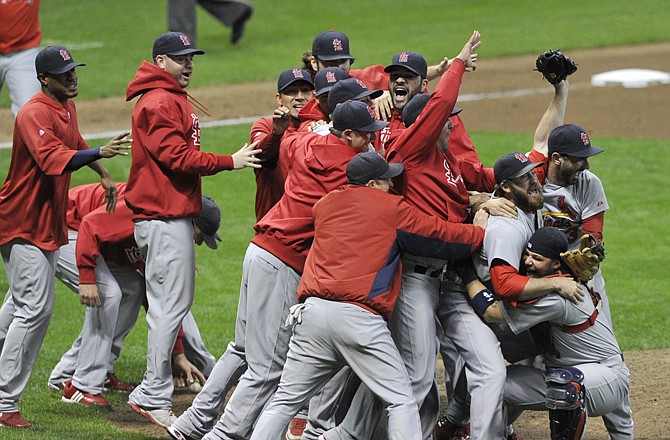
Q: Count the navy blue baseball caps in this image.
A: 14